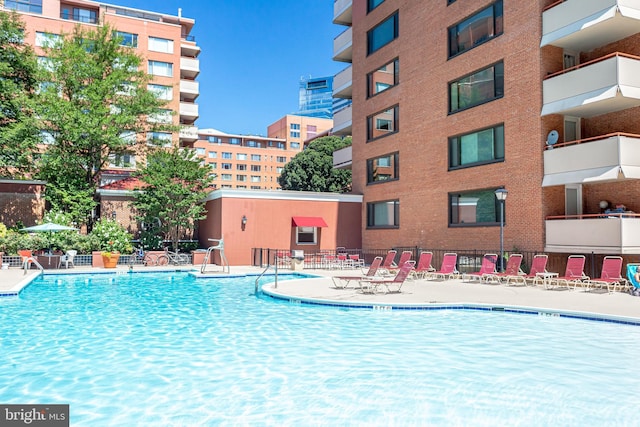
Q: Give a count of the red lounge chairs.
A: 11